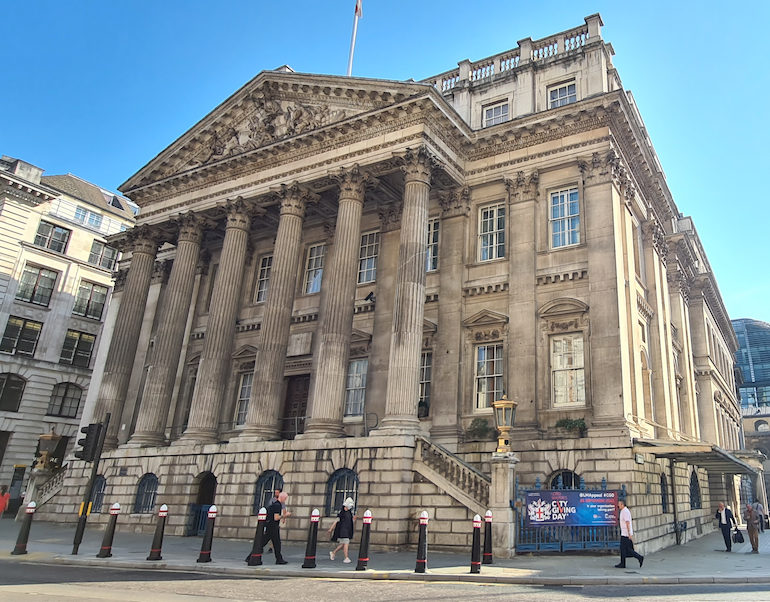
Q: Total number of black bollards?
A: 10